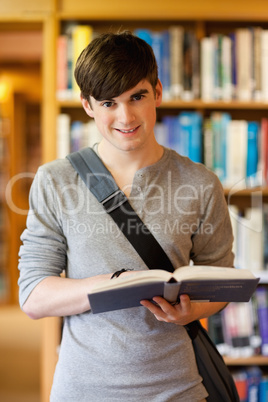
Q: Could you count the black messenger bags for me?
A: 1